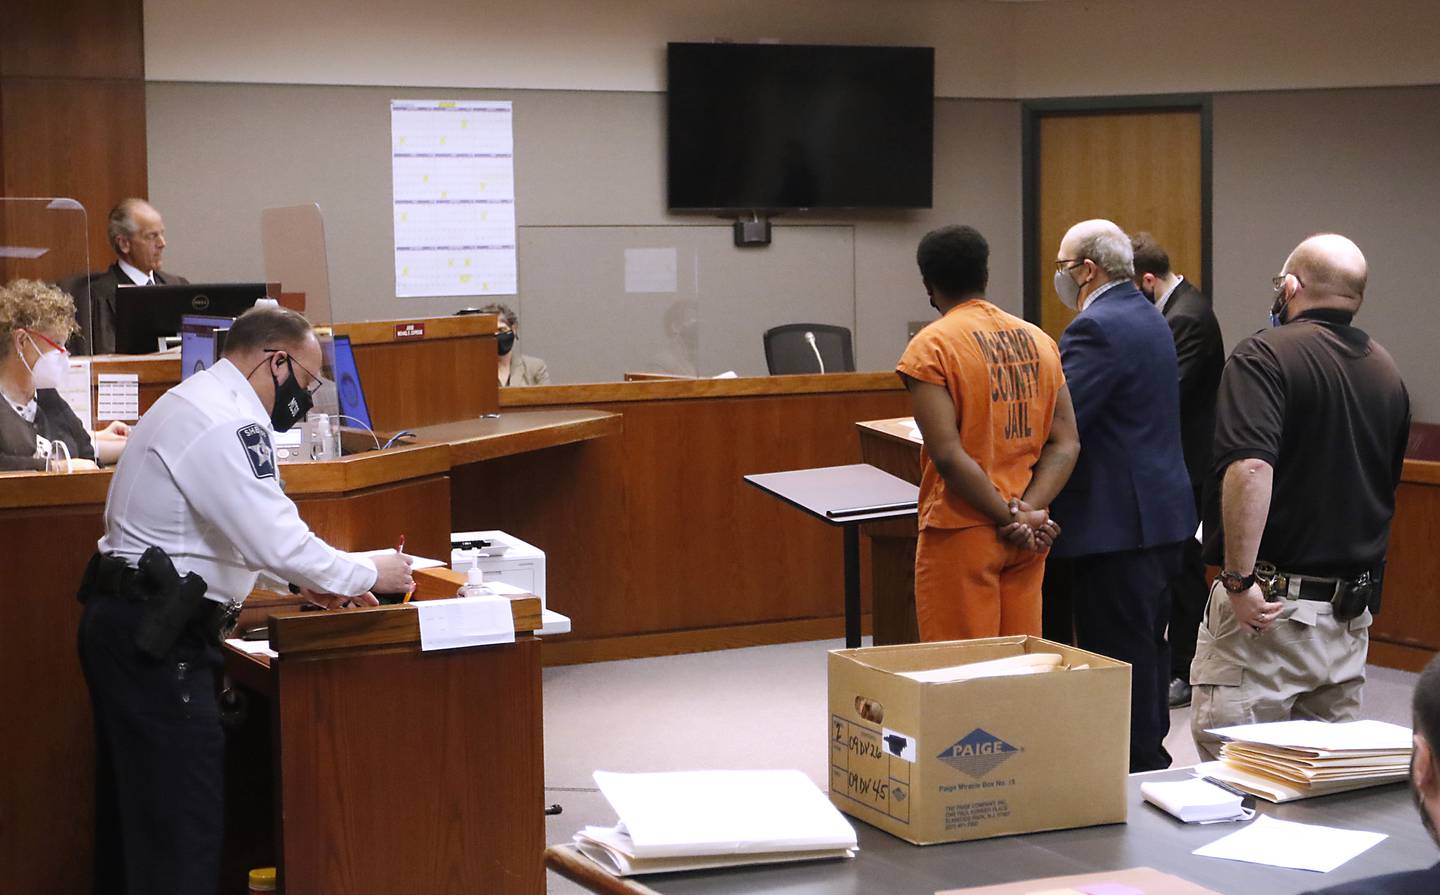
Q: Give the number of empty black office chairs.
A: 1